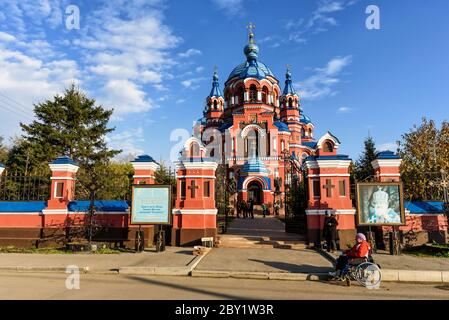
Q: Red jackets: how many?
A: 1